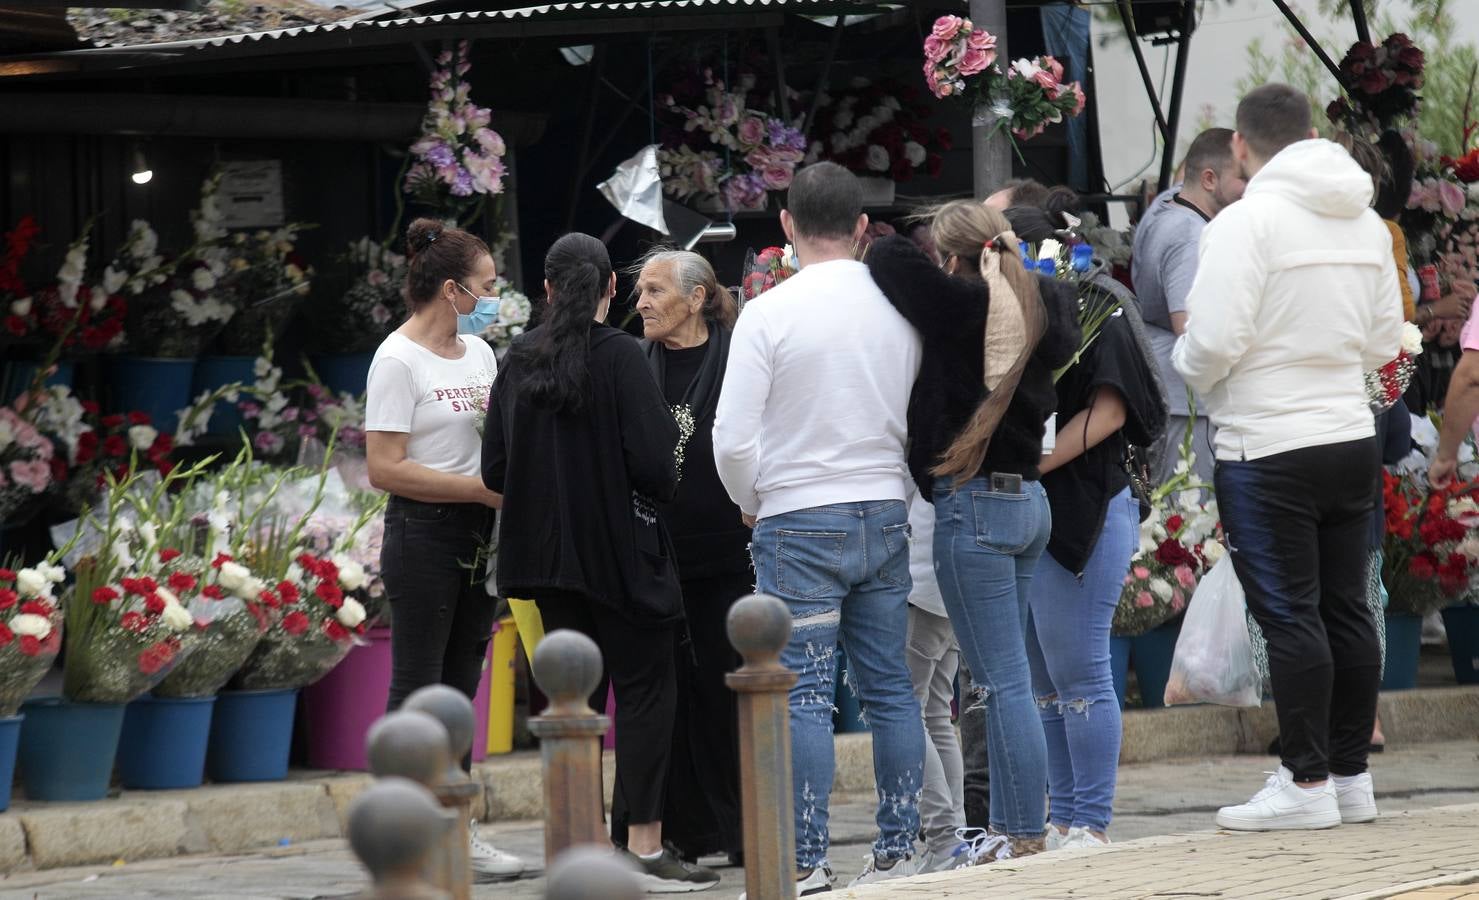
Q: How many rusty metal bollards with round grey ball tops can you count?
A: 6